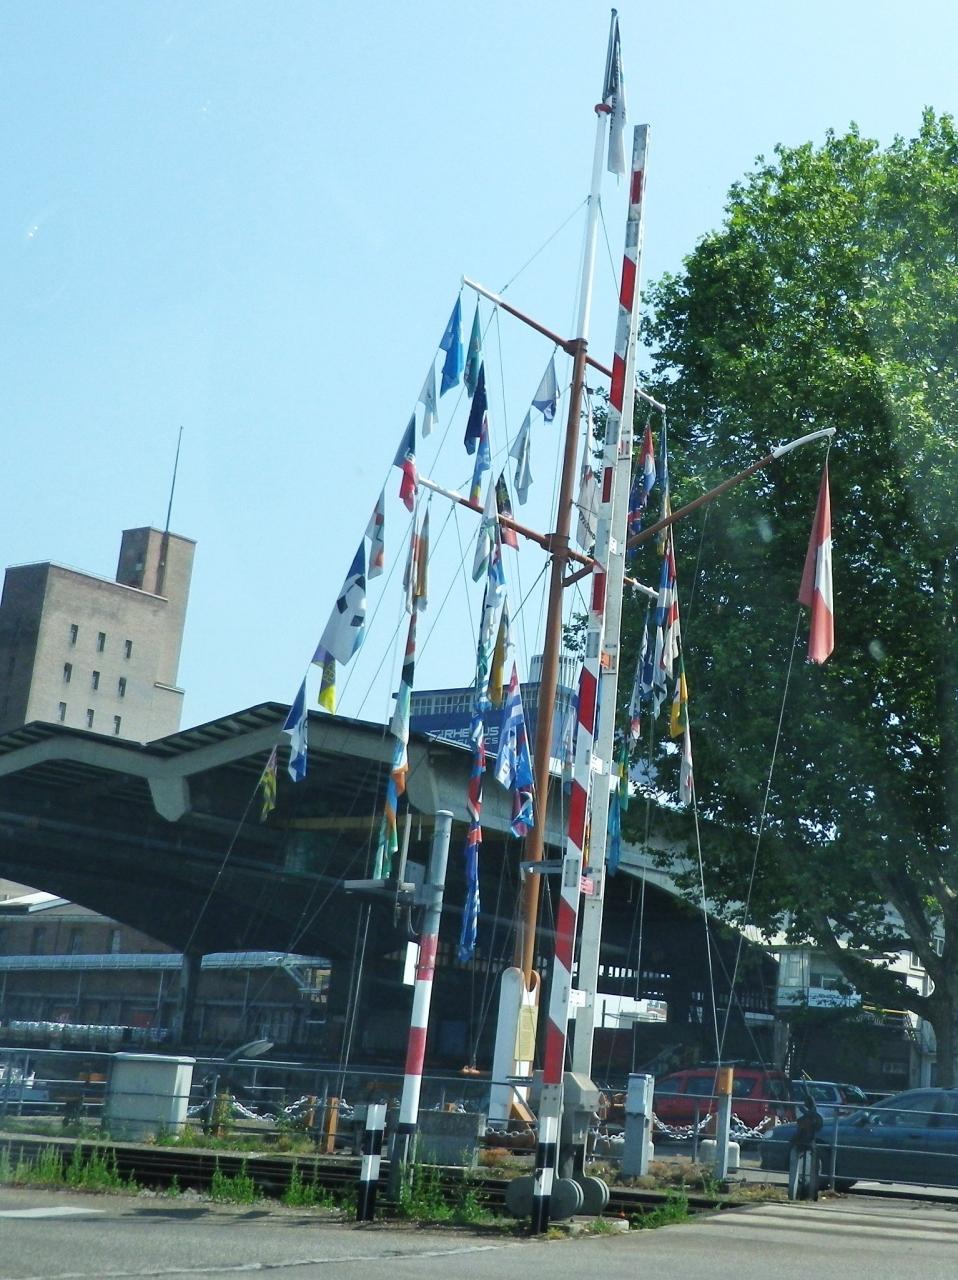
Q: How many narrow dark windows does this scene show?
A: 9